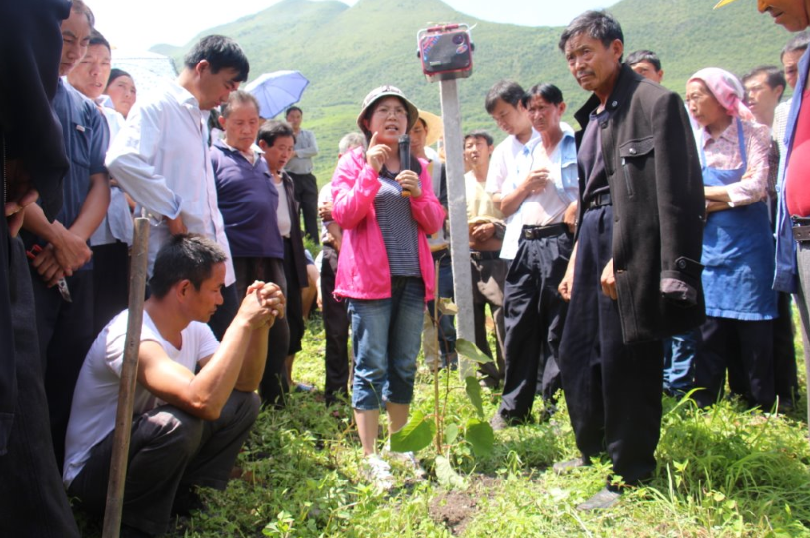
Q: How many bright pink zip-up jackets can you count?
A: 1